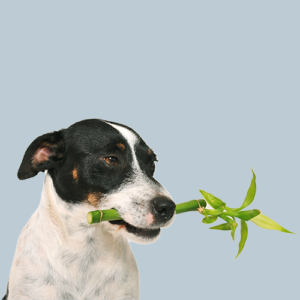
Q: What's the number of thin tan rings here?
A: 2